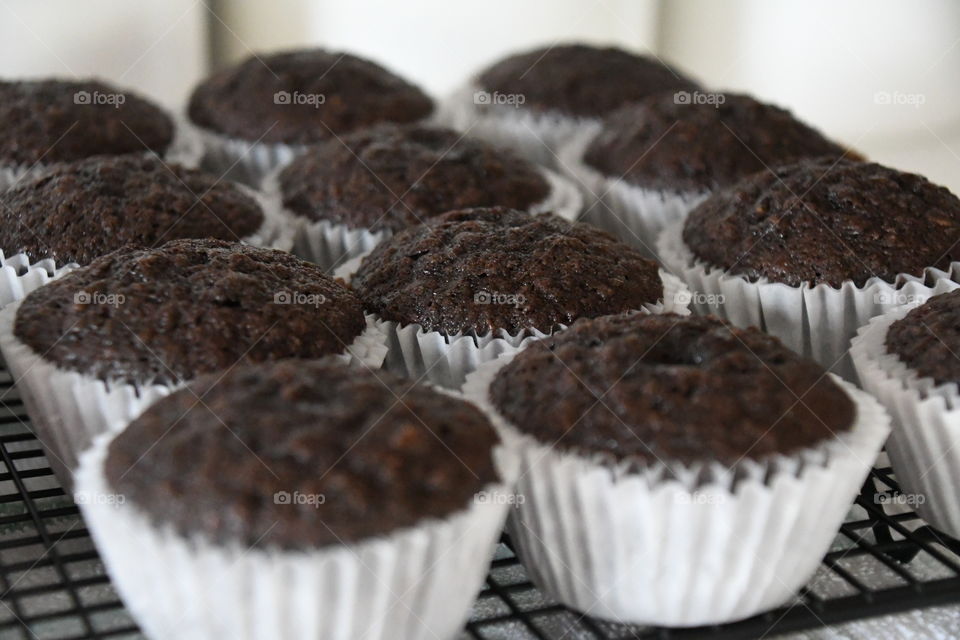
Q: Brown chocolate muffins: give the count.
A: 12